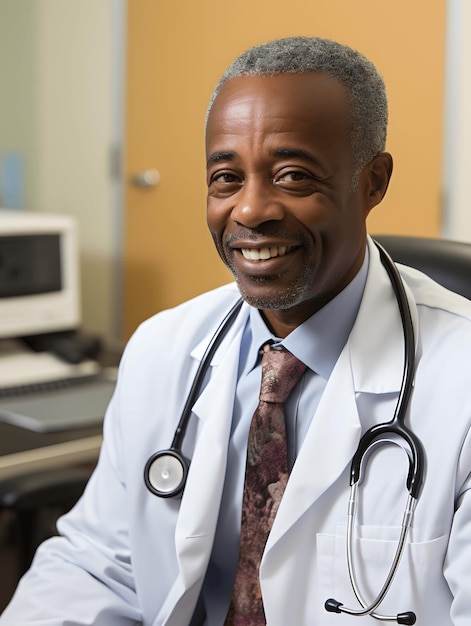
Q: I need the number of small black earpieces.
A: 2